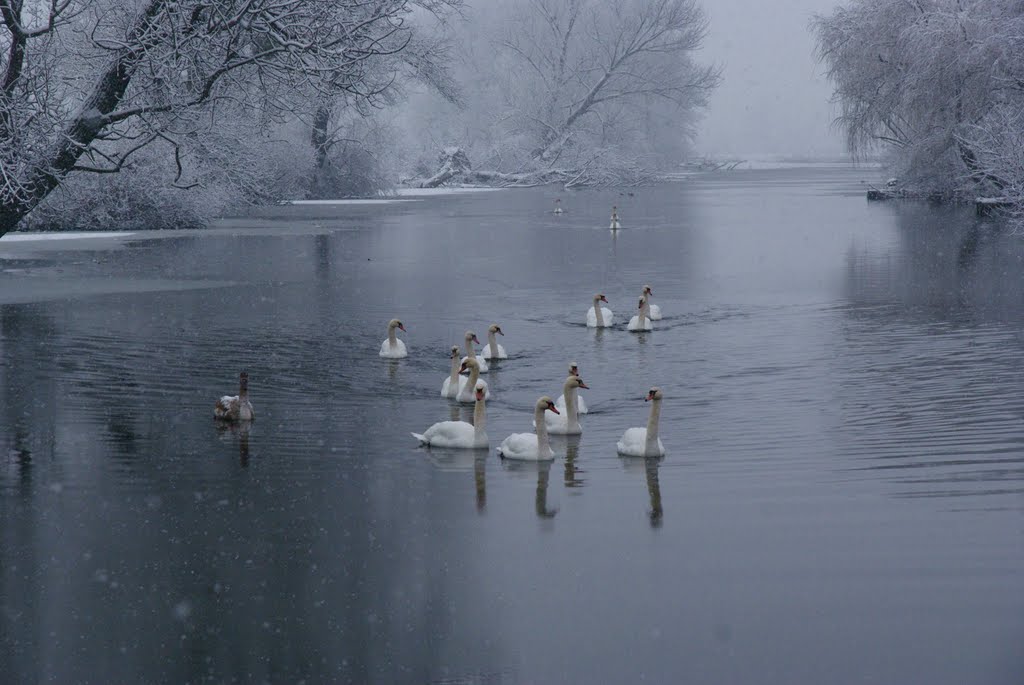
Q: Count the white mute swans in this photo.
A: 15